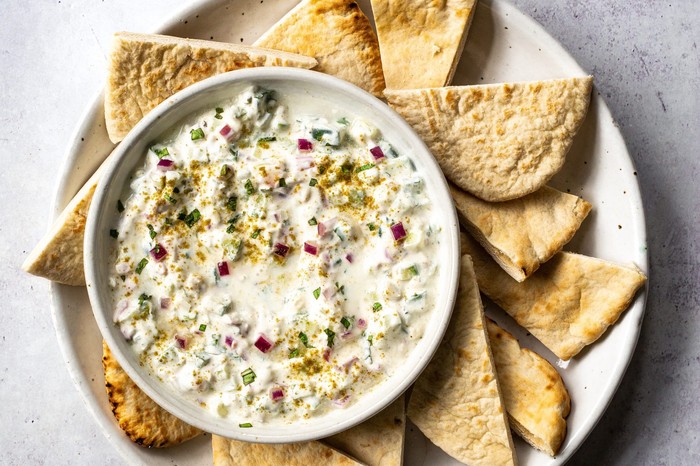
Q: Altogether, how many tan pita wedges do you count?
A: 12